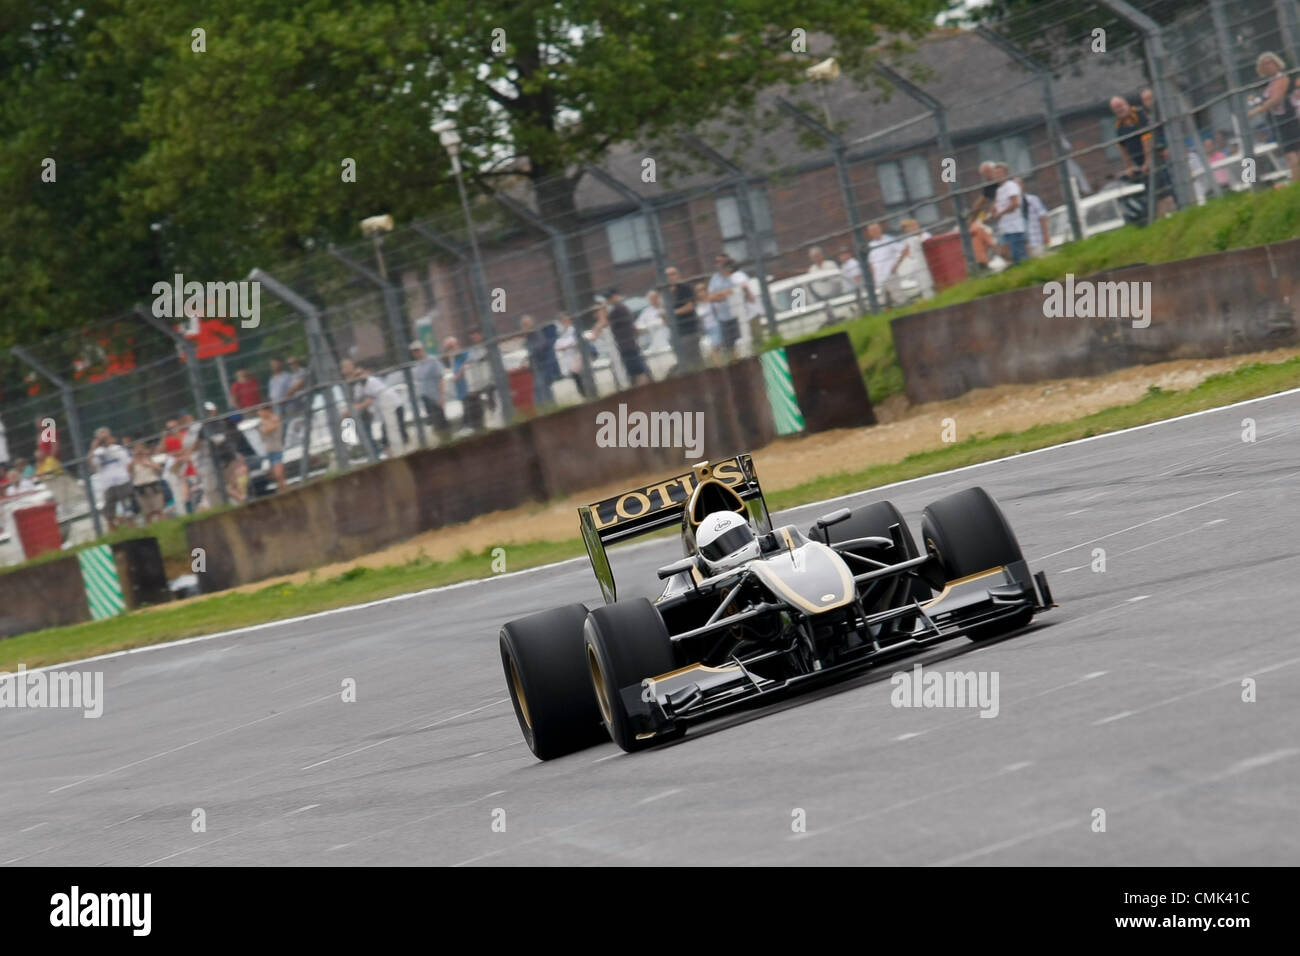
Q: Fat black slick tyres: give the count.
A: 4